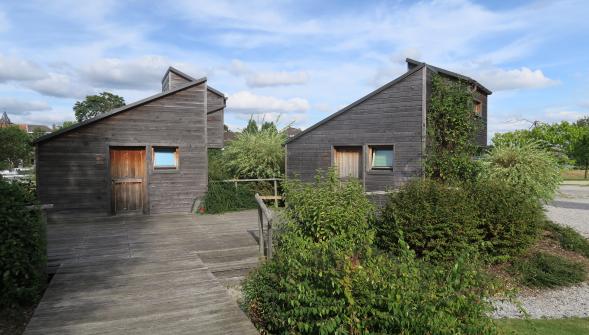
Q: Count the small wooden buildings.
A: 2